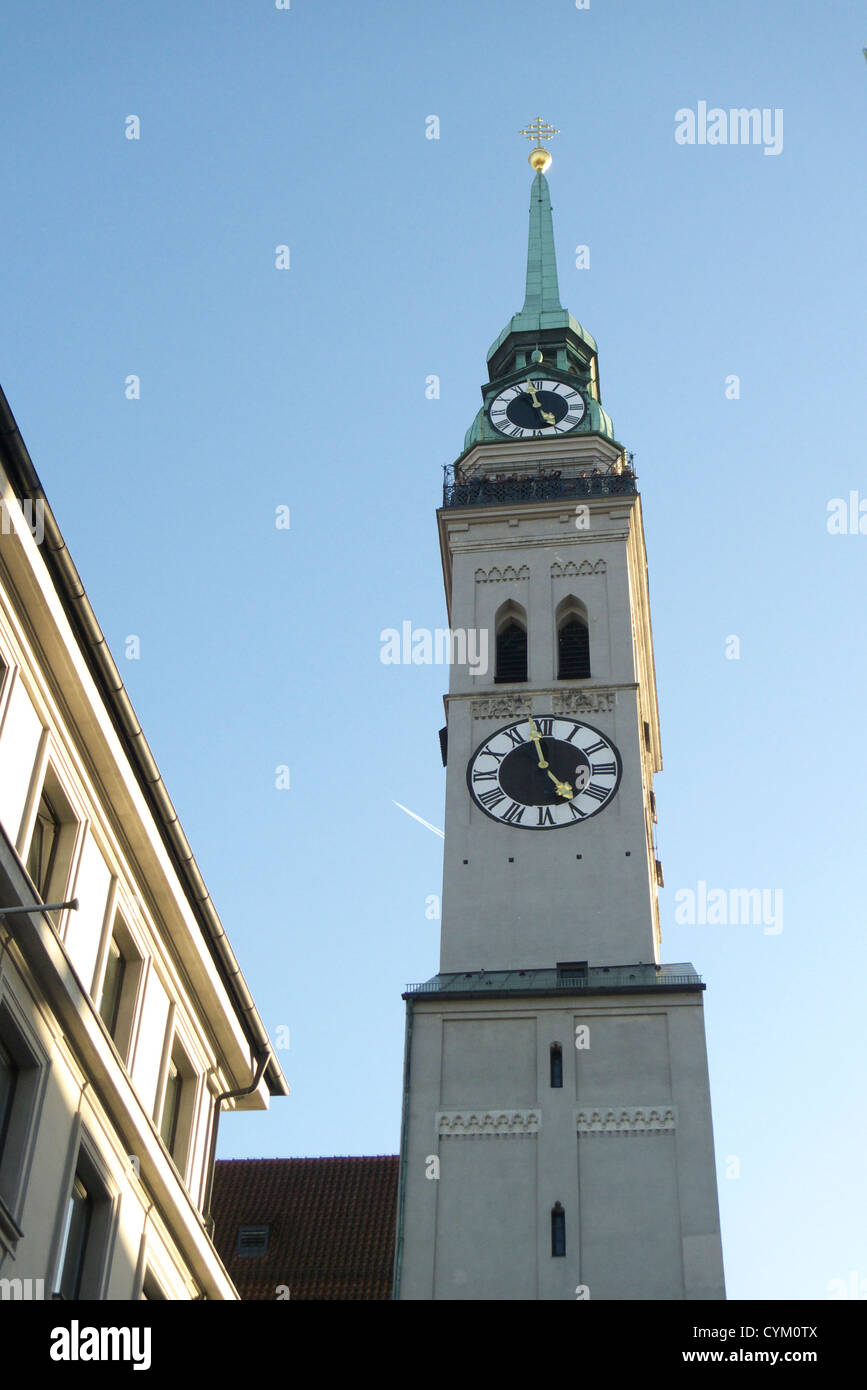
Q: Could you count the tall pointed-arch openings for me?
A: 2